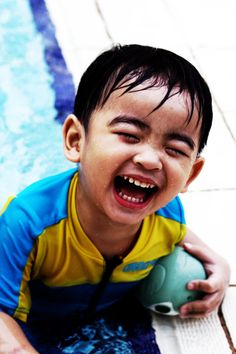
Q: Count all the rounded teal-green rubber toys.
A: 1